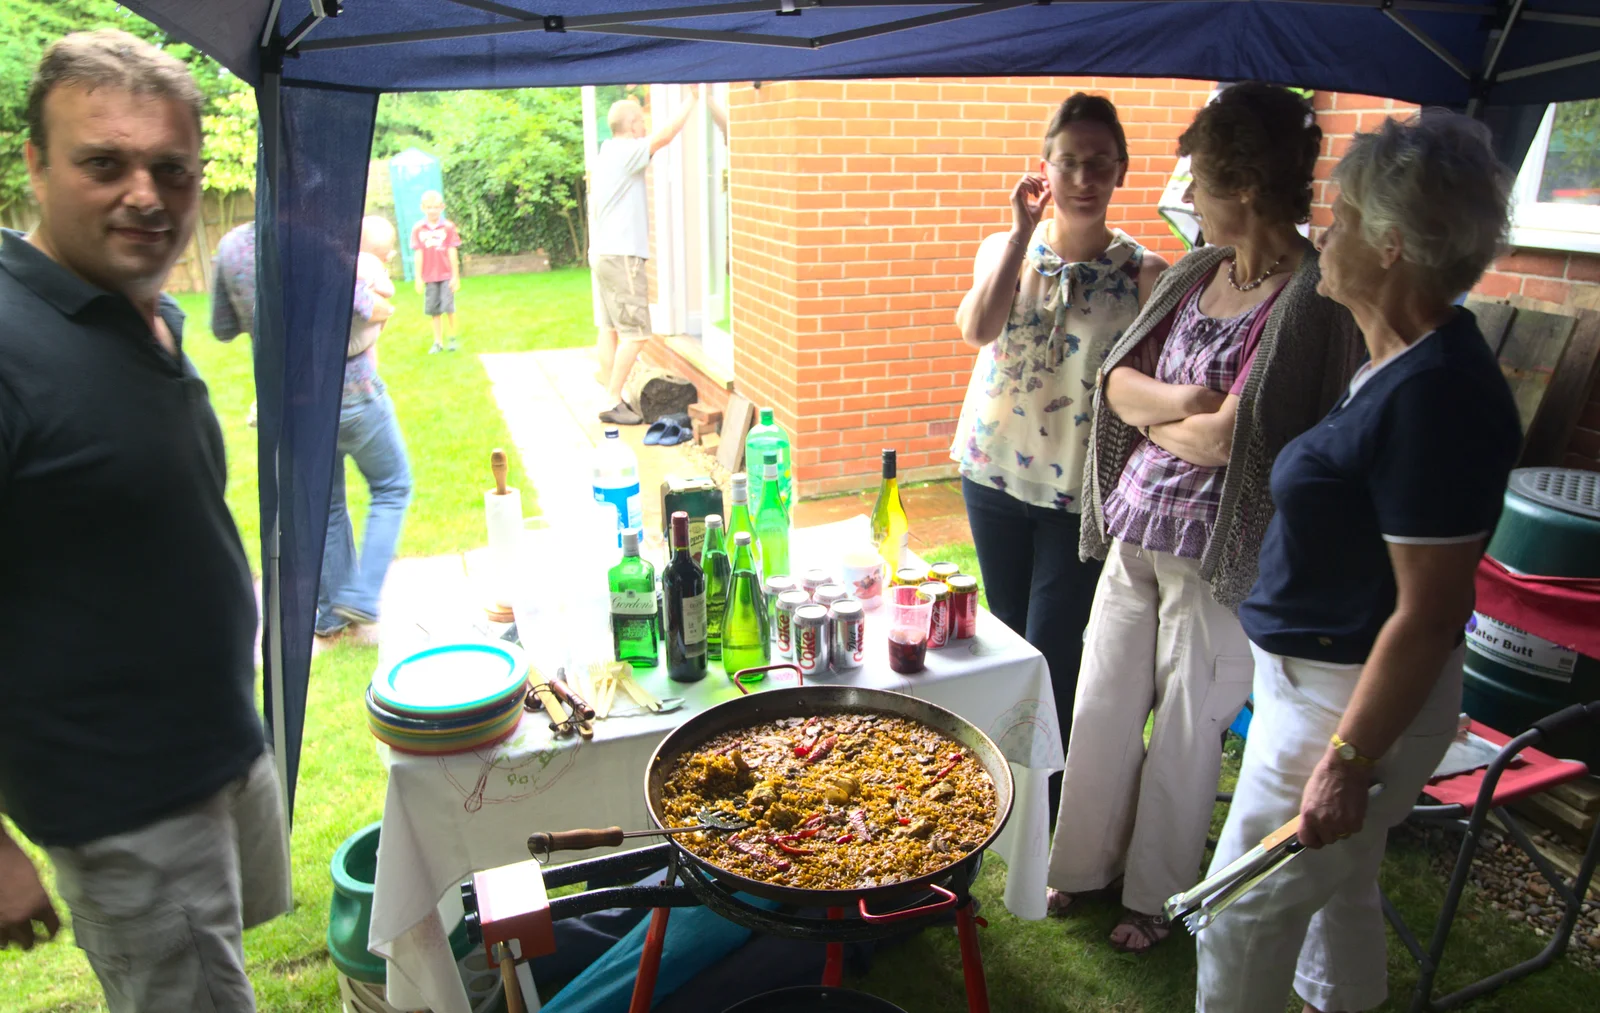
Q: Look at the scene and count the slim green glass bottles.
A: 4